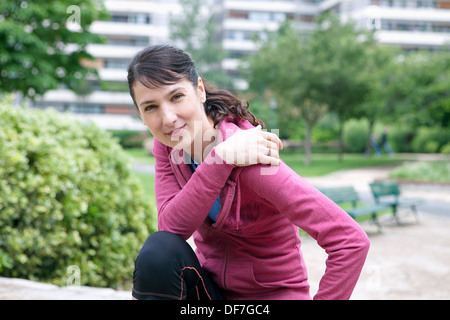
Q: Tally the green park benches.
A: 2